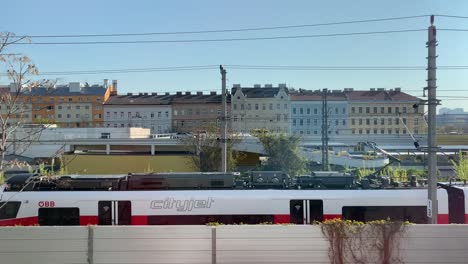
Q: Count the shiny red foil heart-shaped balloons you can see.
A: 0